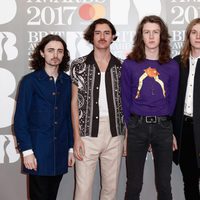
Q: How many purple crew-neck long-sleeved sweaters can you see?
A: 1